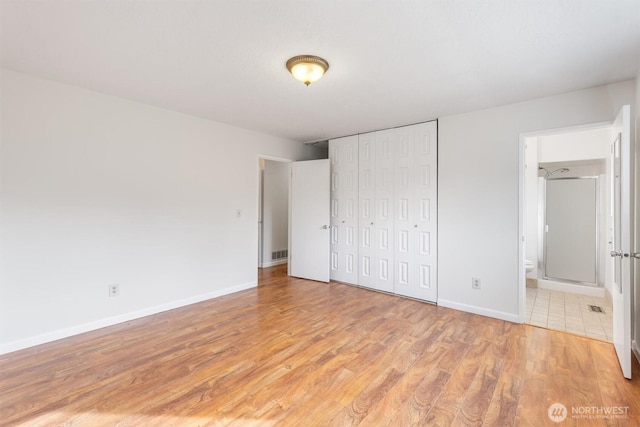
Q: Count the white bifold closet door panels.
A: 6